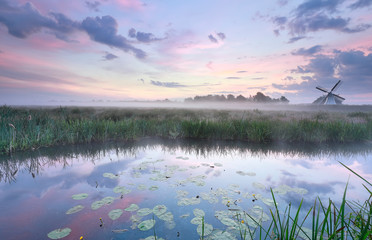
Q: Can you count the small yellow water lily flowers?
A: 5